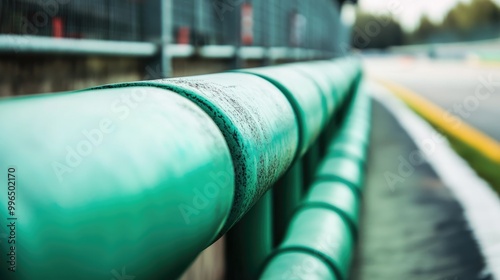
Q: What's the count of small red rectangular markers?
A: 3